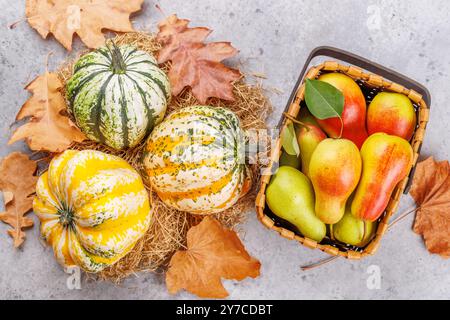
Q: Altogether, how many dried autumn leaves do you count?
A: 6